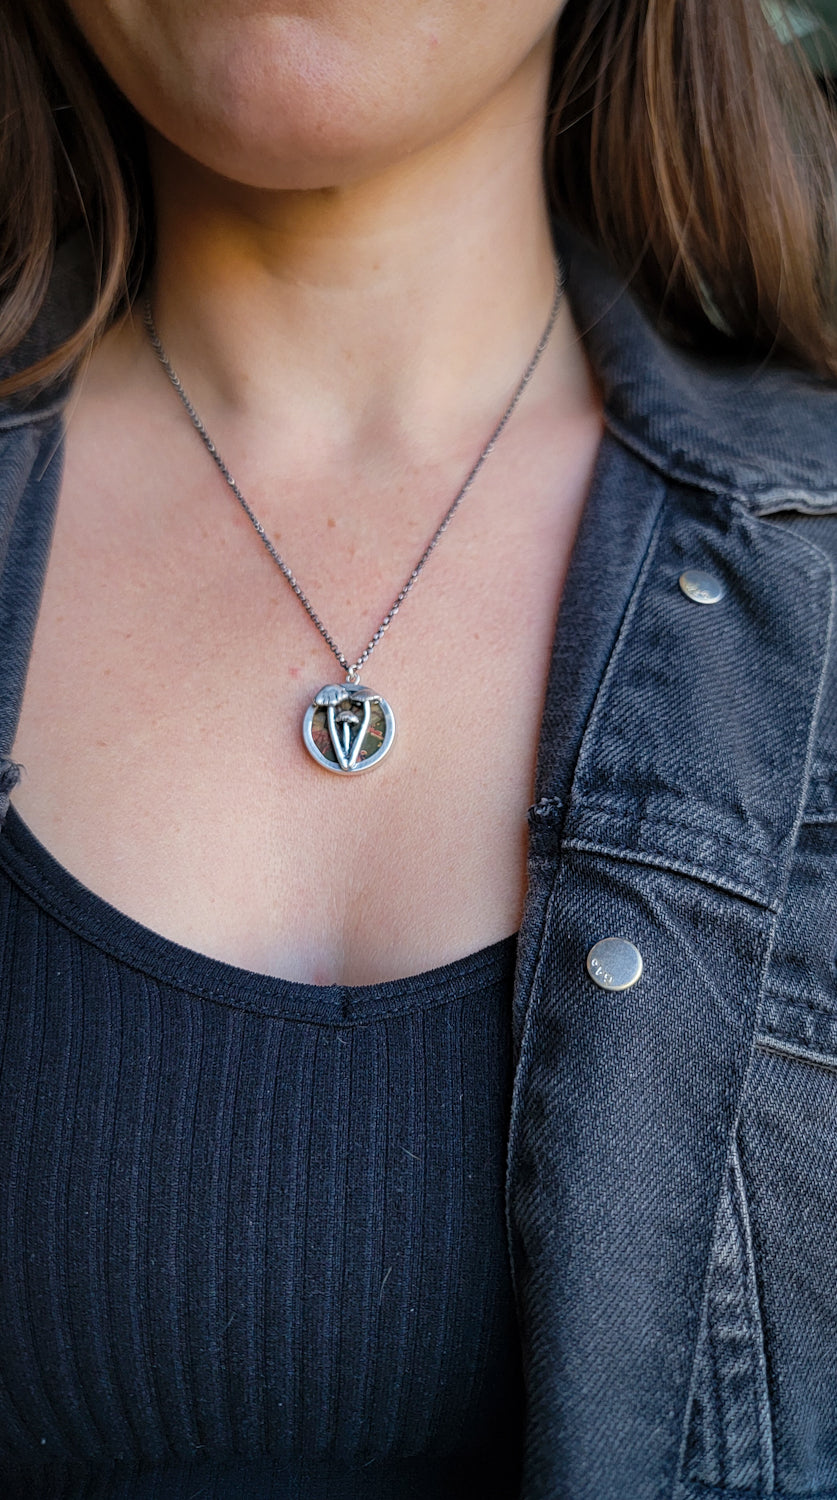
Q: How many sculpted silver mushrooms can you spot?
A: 3